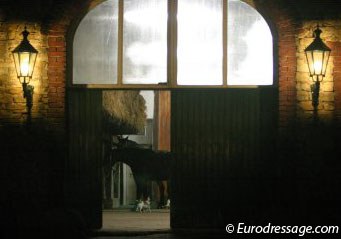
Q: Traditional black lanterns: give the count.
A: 2